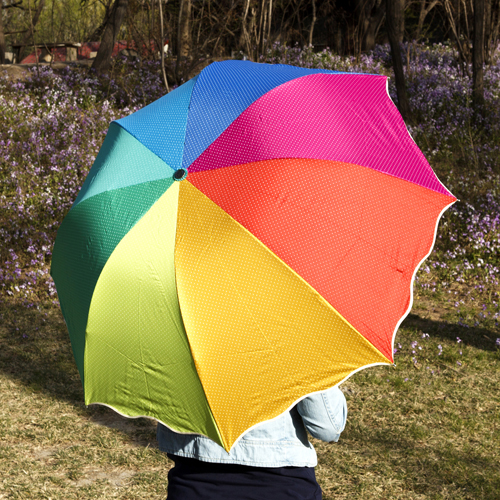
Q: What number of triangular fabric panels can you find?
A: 8